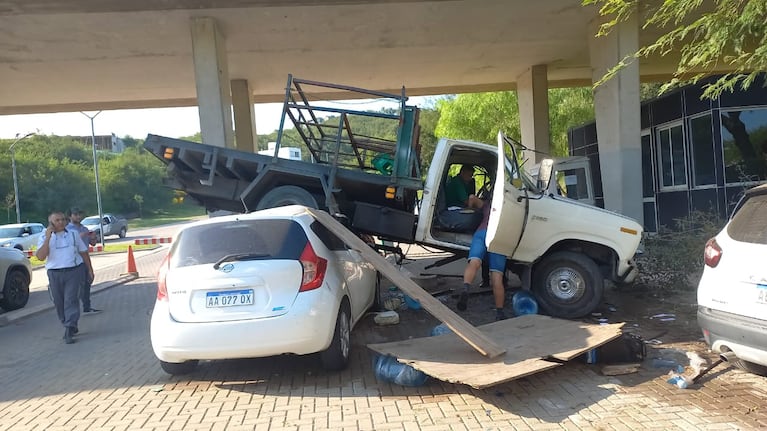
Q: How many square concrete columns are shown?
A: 4